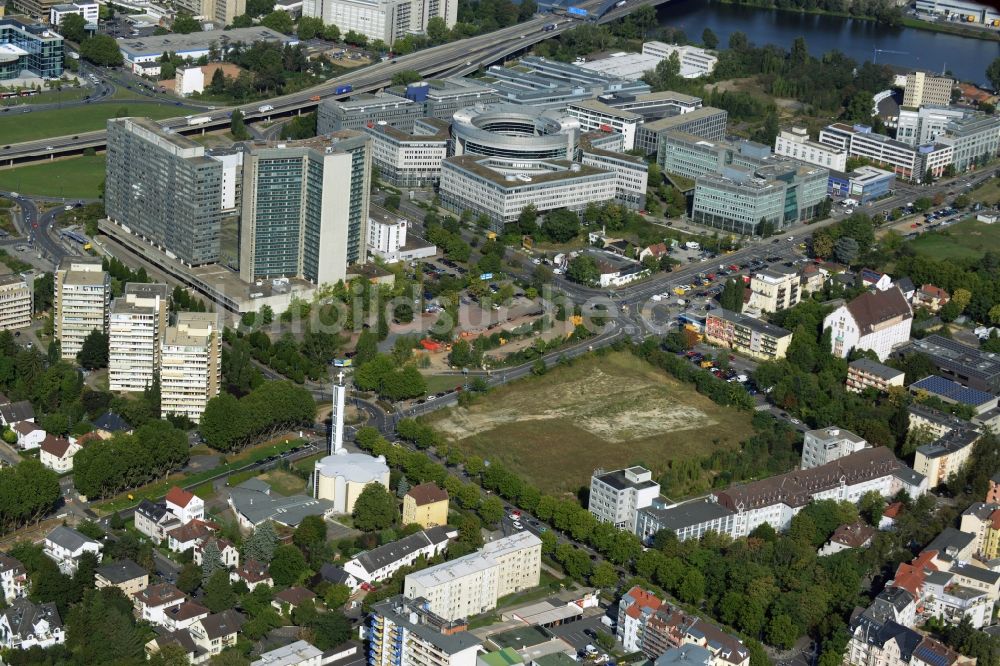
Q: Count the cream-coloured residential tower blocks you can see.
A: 3